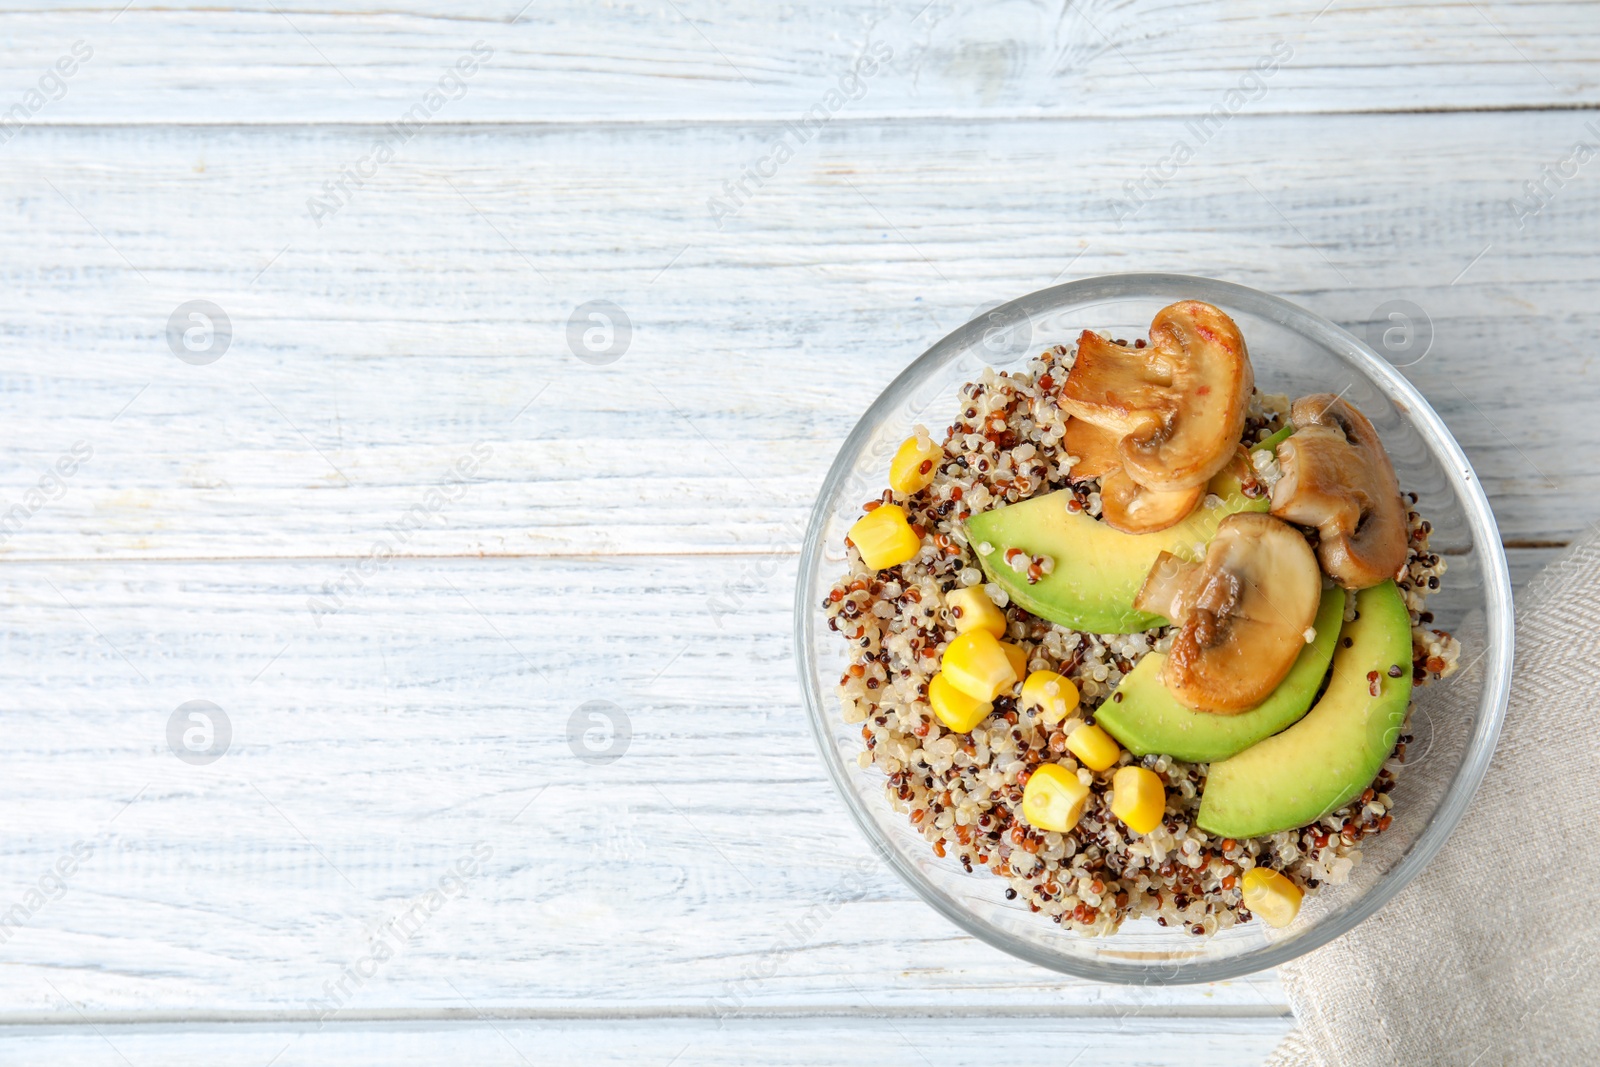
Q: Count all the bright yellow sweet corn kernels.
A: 11